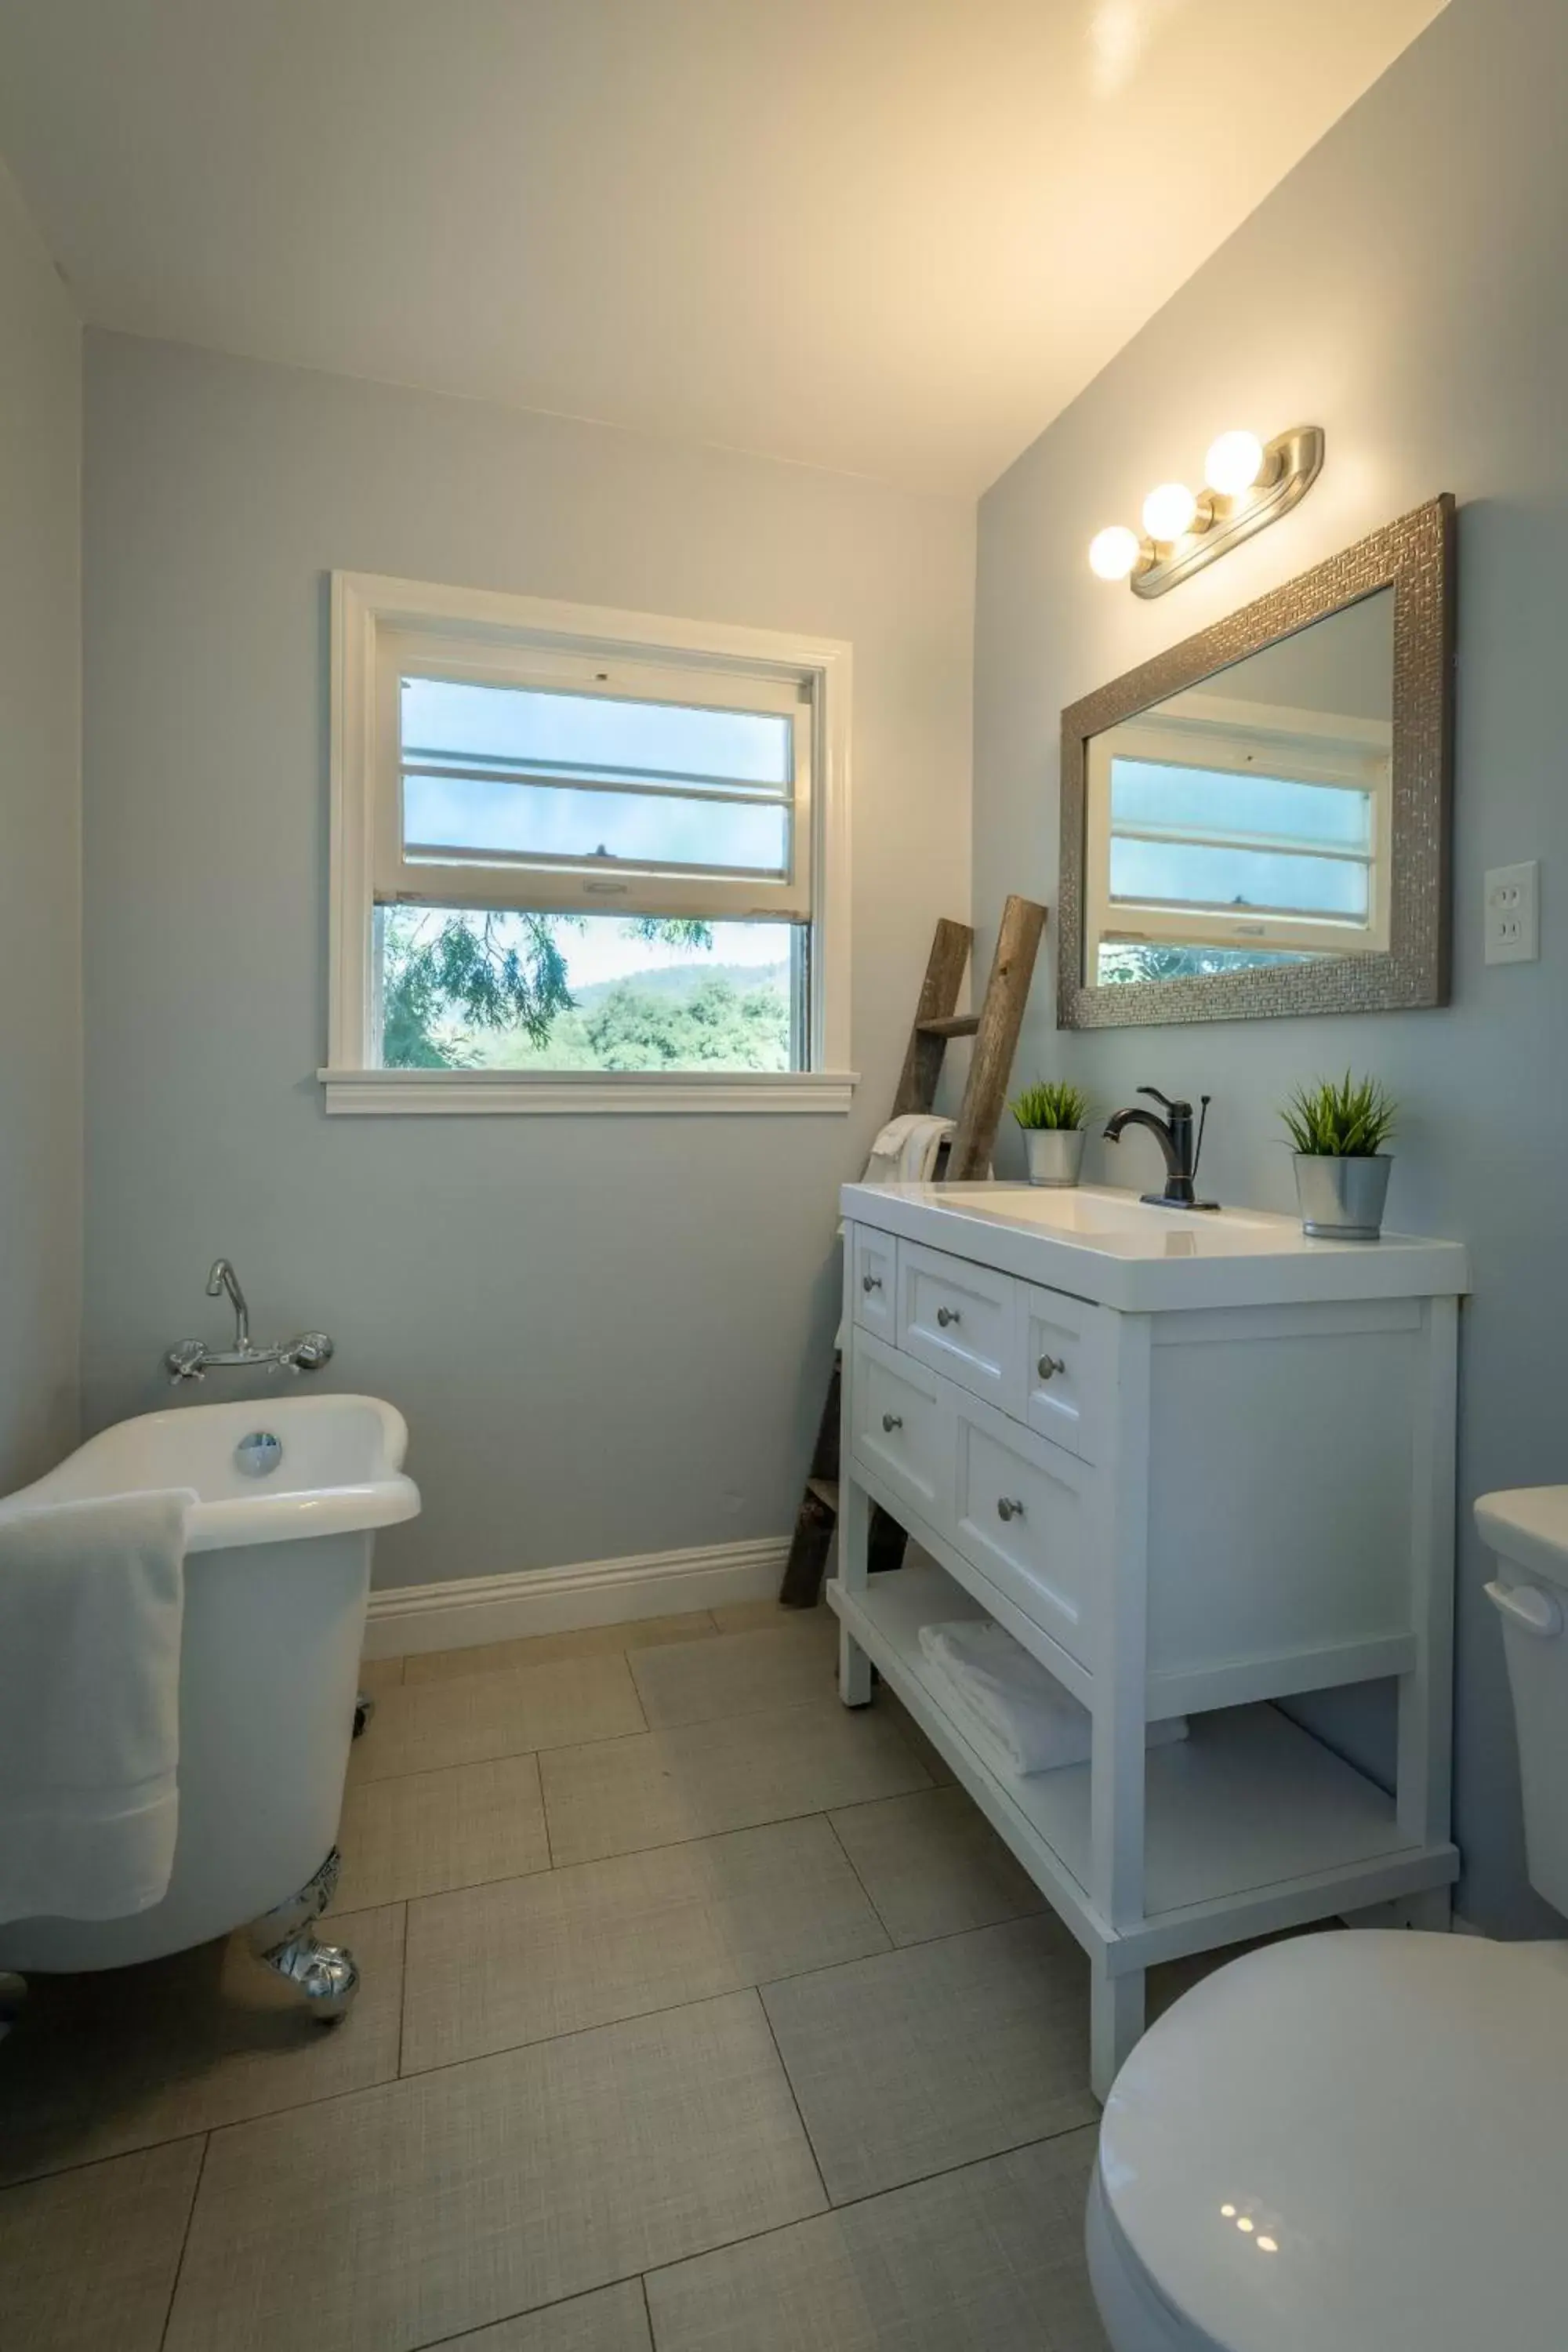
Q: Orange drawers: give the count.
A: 0